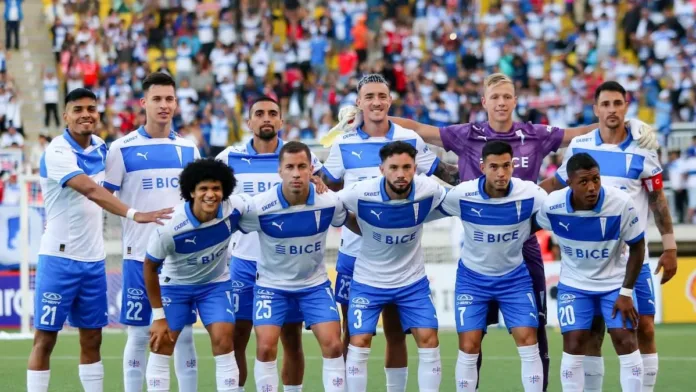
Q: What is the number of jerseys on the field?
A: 11